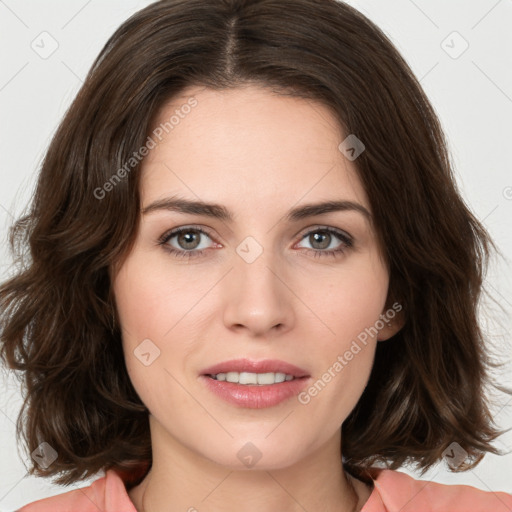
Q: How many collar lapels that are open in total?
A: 2